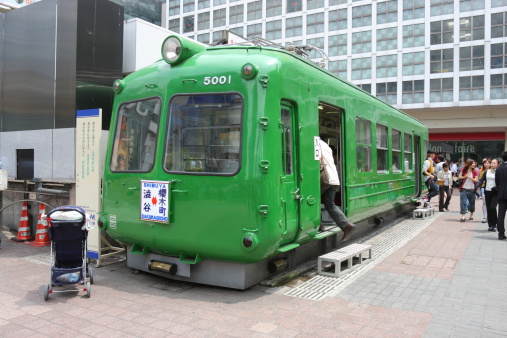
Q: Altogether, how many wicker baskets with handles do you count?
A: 0